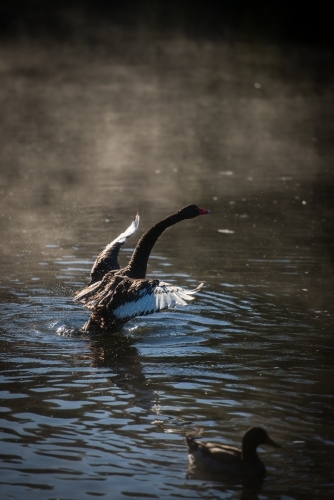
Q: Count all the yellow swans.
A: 0